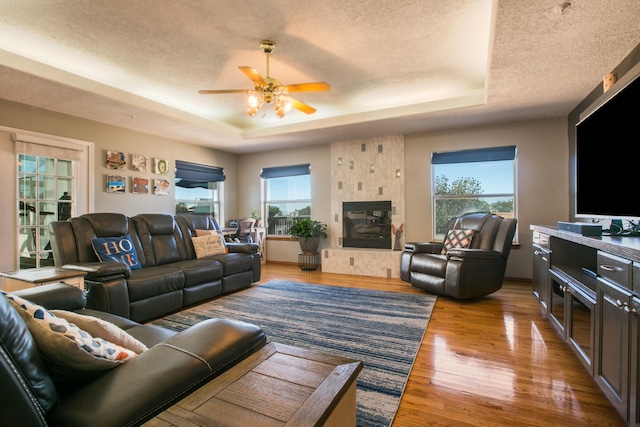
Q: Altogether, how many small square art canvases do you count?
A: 6